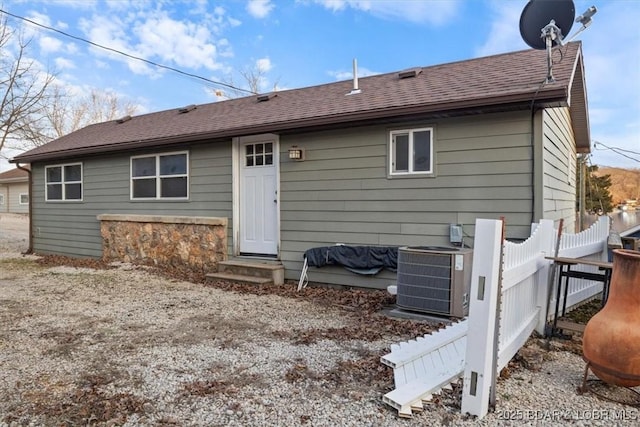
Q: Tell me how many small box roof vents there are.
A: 4